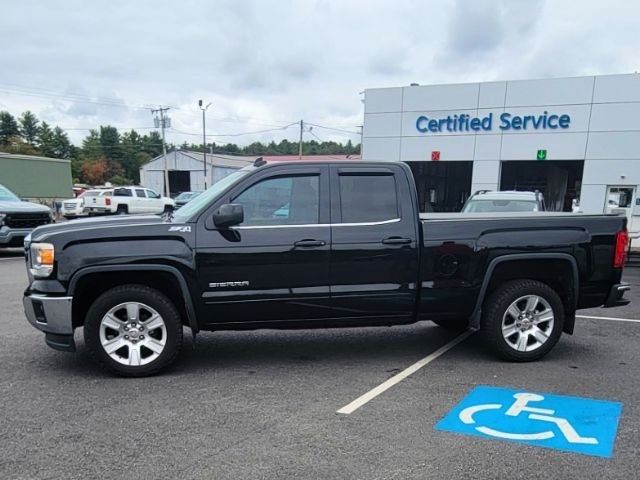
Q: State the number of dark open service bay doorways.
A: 2